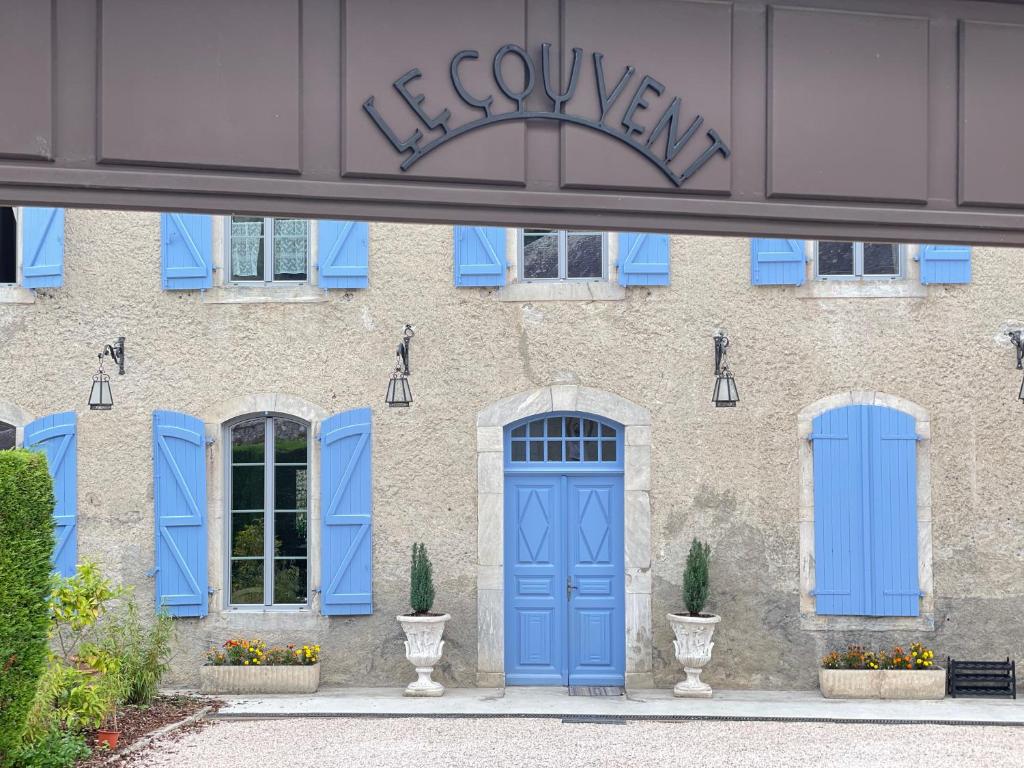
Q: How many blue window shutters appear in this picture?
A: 12